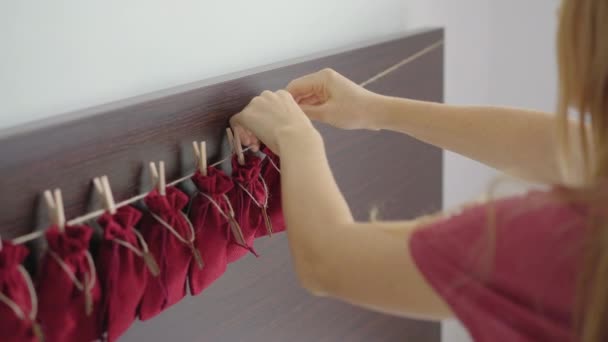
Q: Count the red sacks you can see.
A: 7